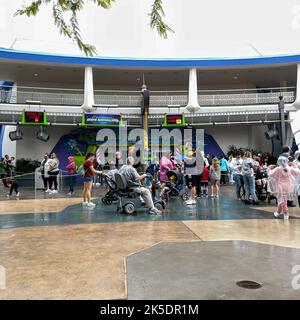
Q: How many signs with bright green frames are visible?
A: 3